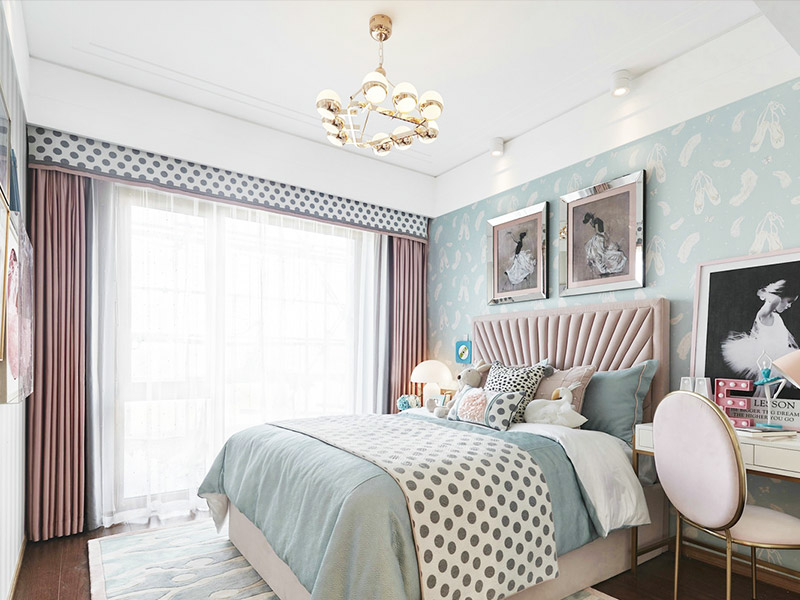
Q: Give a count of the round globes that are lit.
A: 9